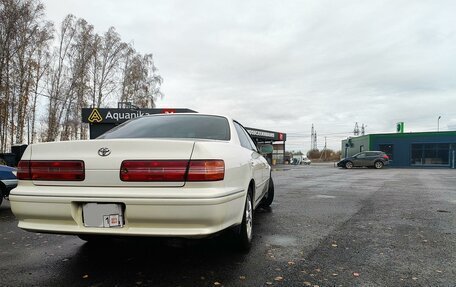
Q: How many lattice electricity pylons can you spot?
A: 4